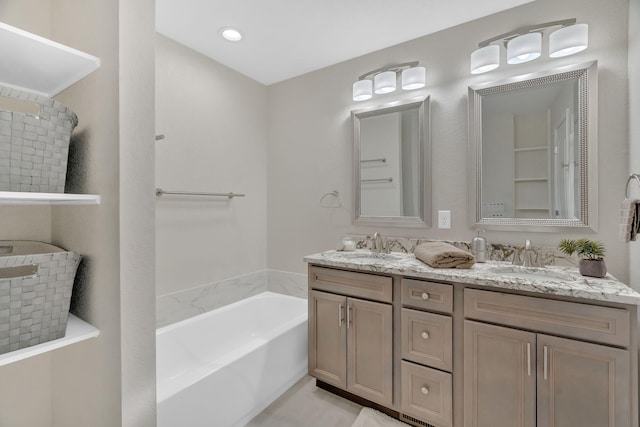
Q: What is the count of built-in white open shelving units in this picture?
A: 1